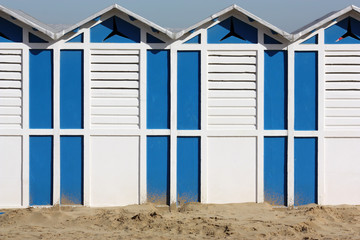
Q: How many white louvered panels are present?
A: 4